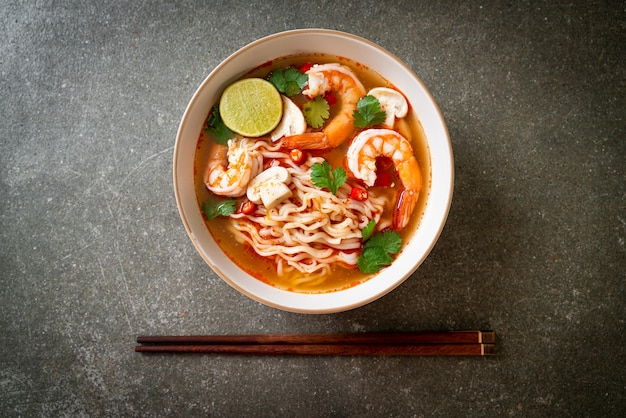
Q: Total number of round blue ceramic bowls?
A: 0